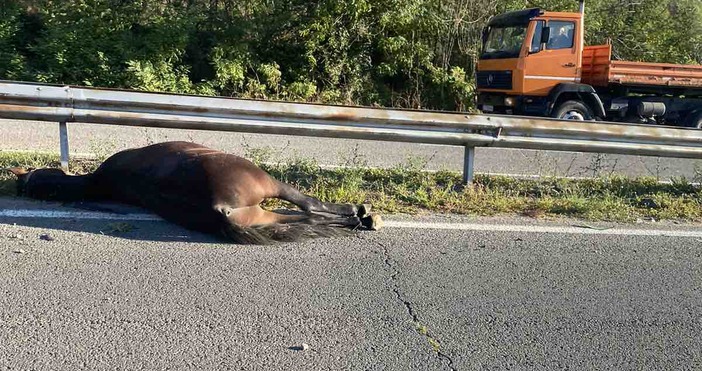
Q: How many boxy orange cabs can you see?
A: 1